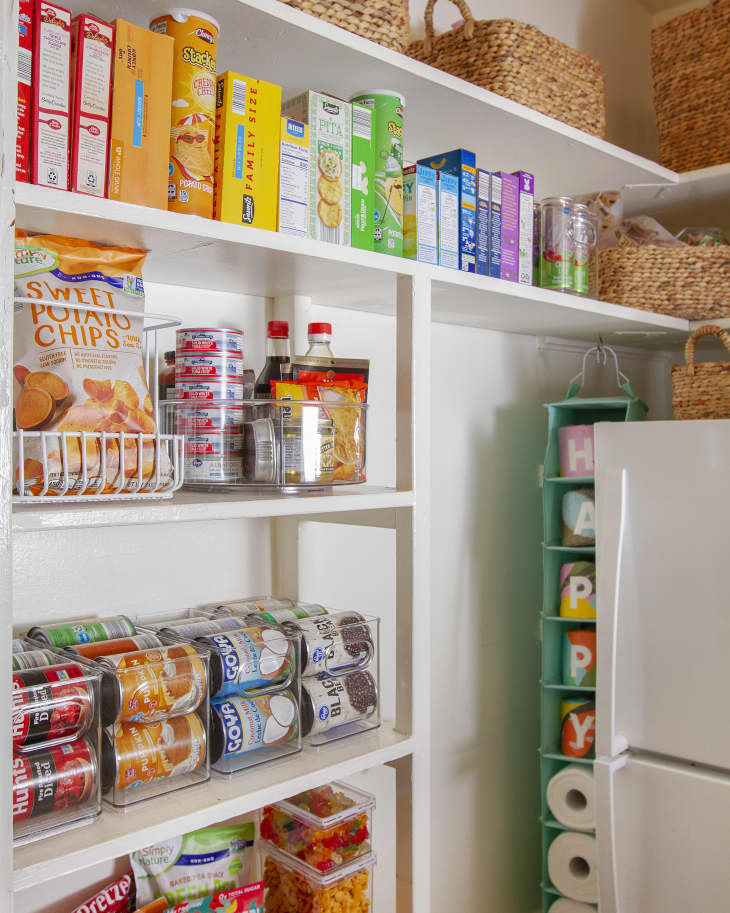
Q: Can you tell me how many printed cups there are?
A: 5